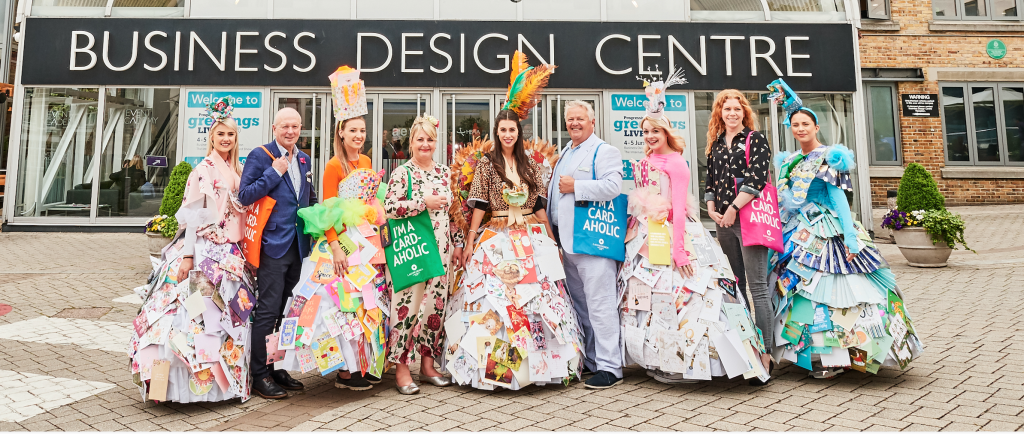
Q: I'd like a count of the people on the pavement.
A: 9